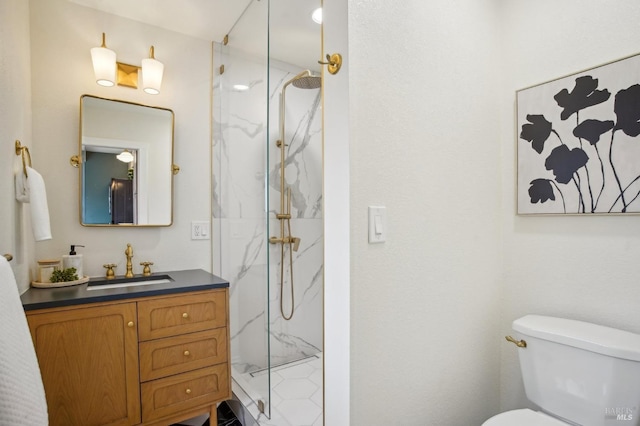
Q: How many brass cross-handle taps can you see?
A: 2